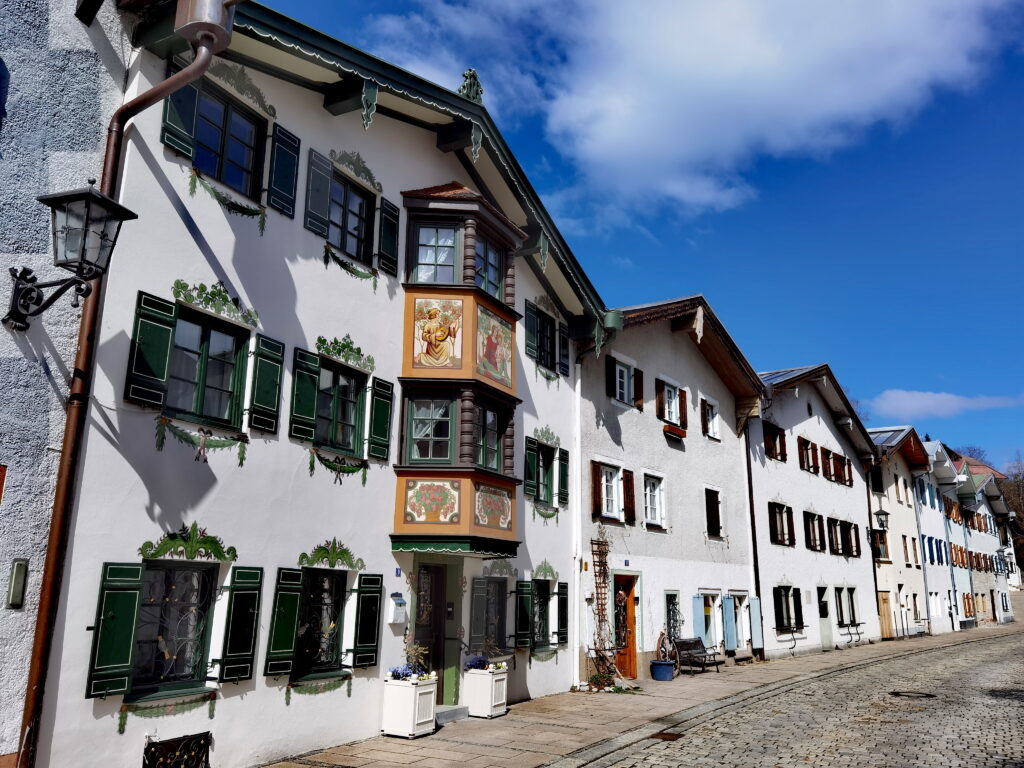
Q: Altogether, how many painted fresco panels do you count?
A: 4